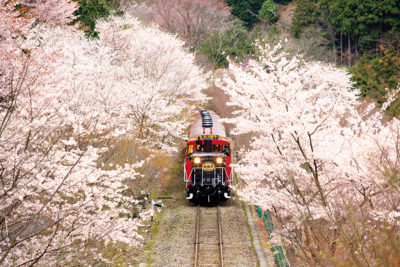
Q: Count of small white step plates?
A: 2